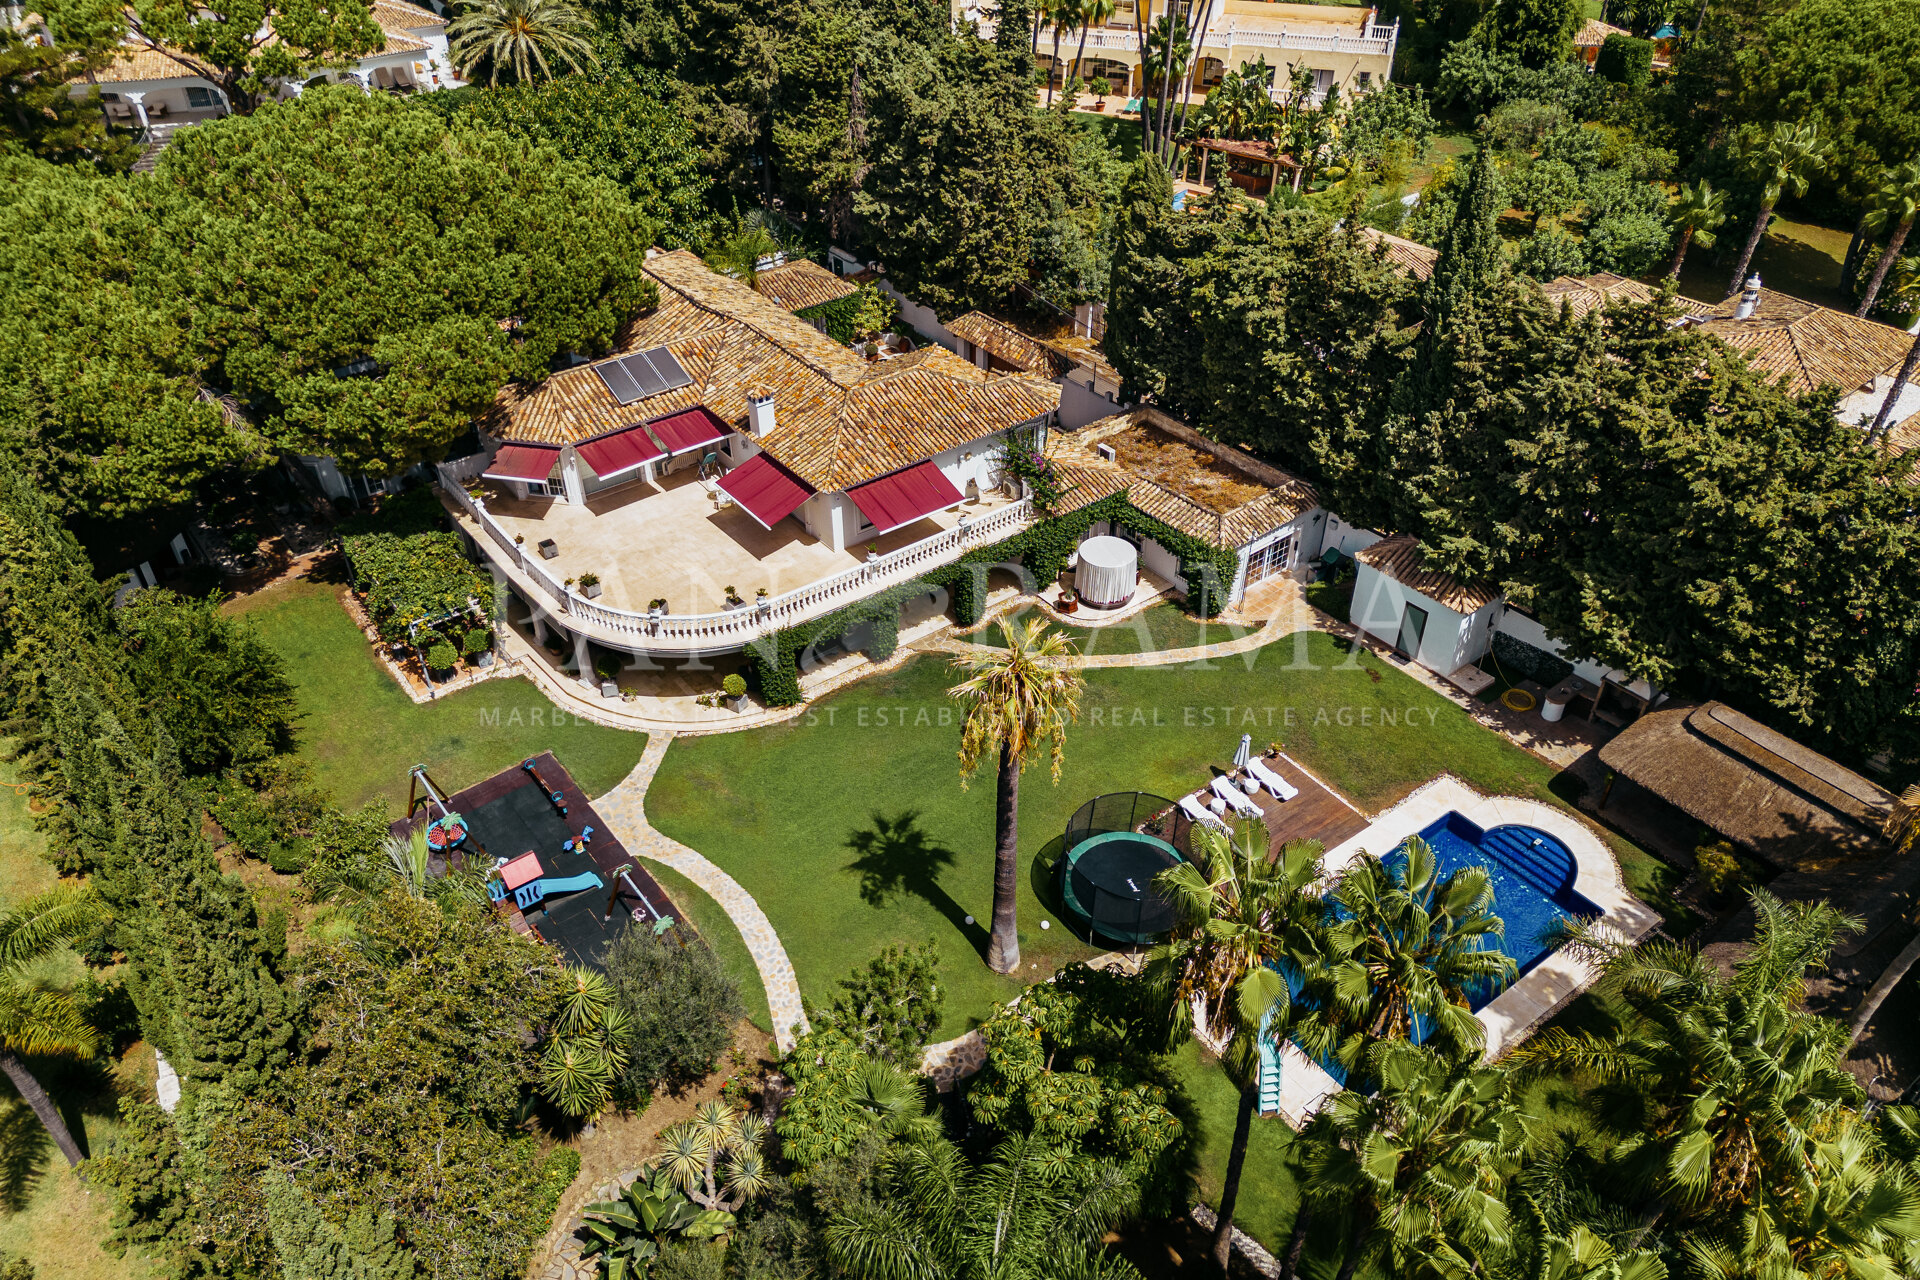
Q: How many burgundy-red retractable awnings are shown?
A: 5